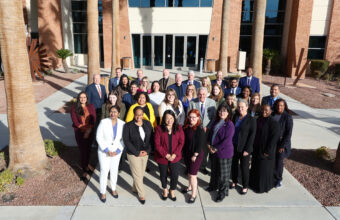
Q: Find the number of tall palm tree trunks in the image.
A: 5